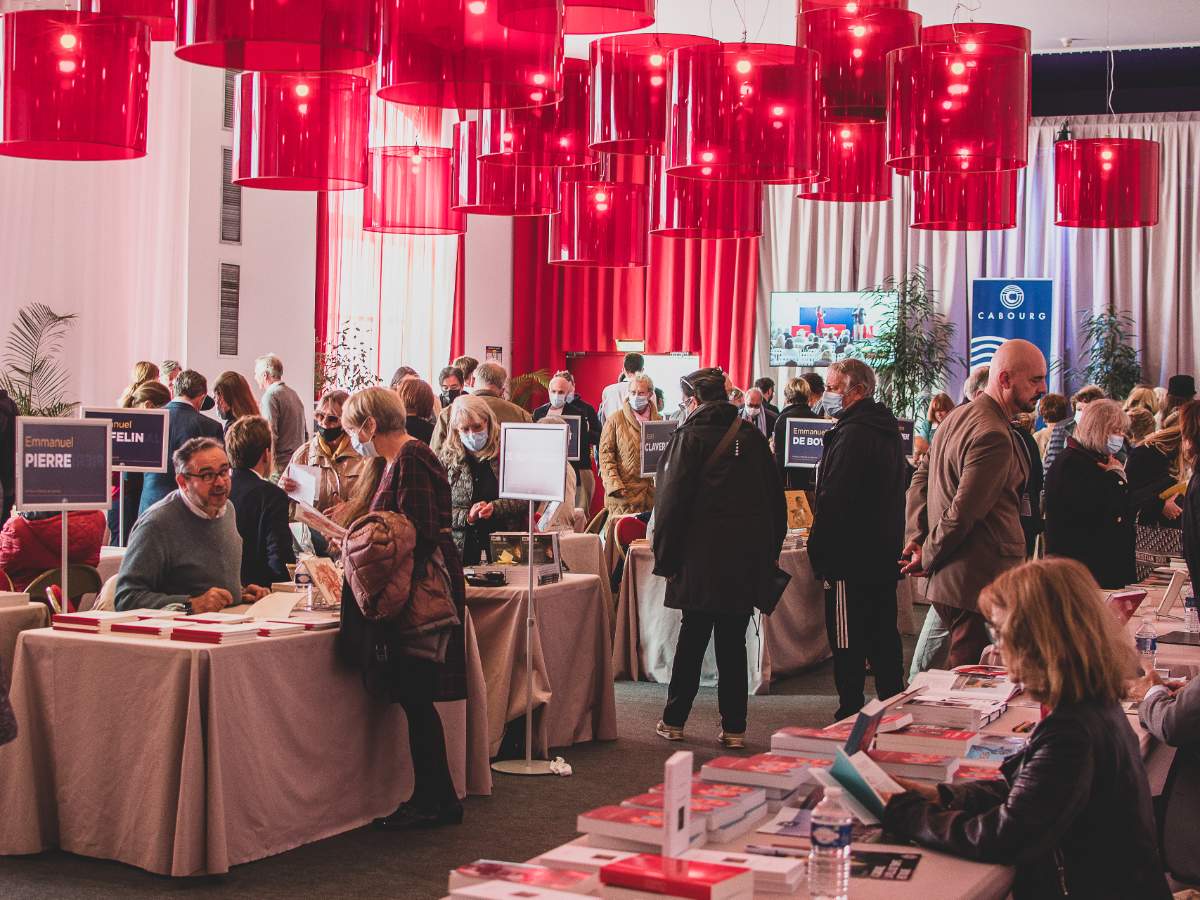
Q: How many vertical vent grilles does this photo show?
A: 3